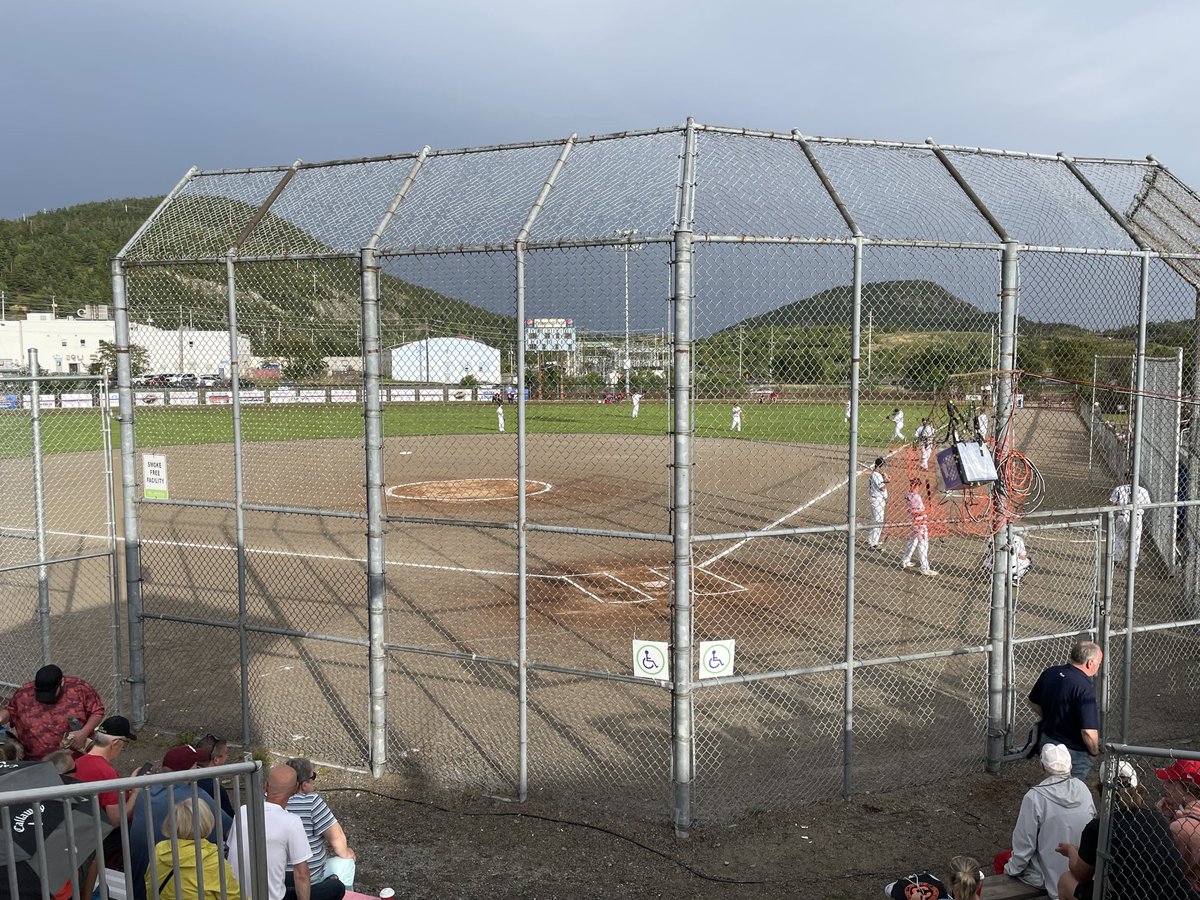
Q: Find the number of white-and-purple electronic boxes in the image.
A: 1